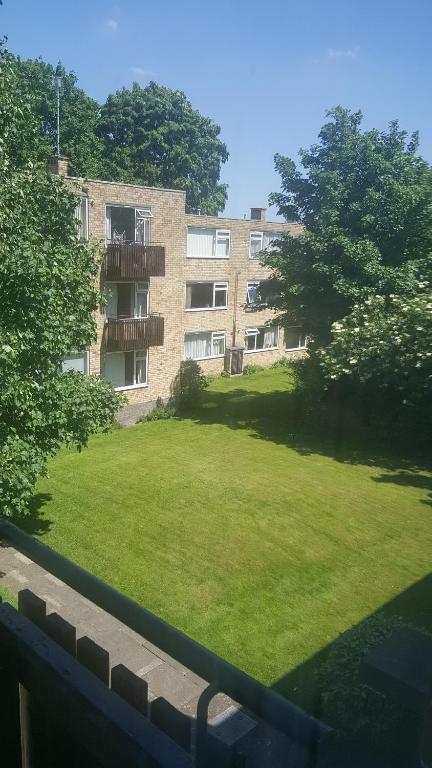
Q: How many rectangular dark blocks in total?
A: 5